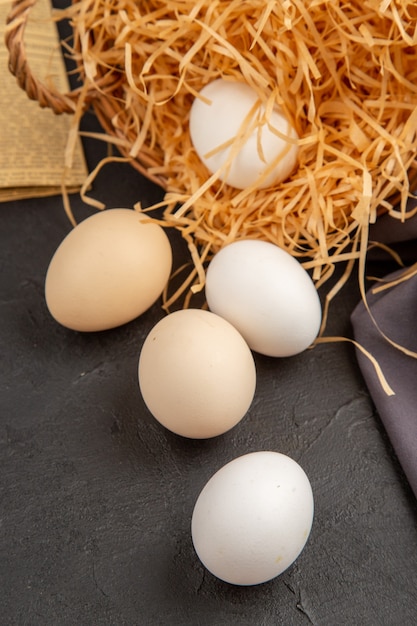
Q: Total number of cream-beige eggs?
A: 2